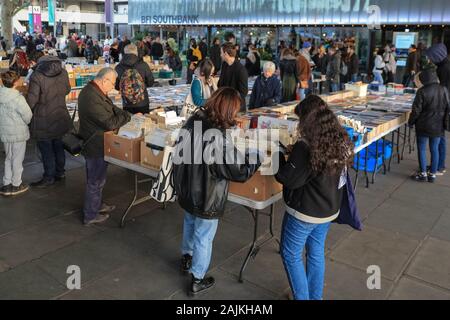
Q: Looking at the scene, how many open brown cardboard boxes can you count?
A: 3